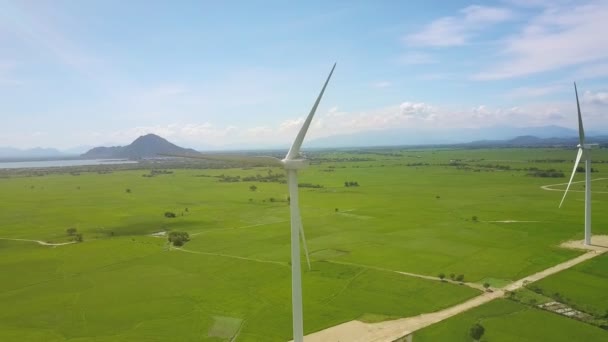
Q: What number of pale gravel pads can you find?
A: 2